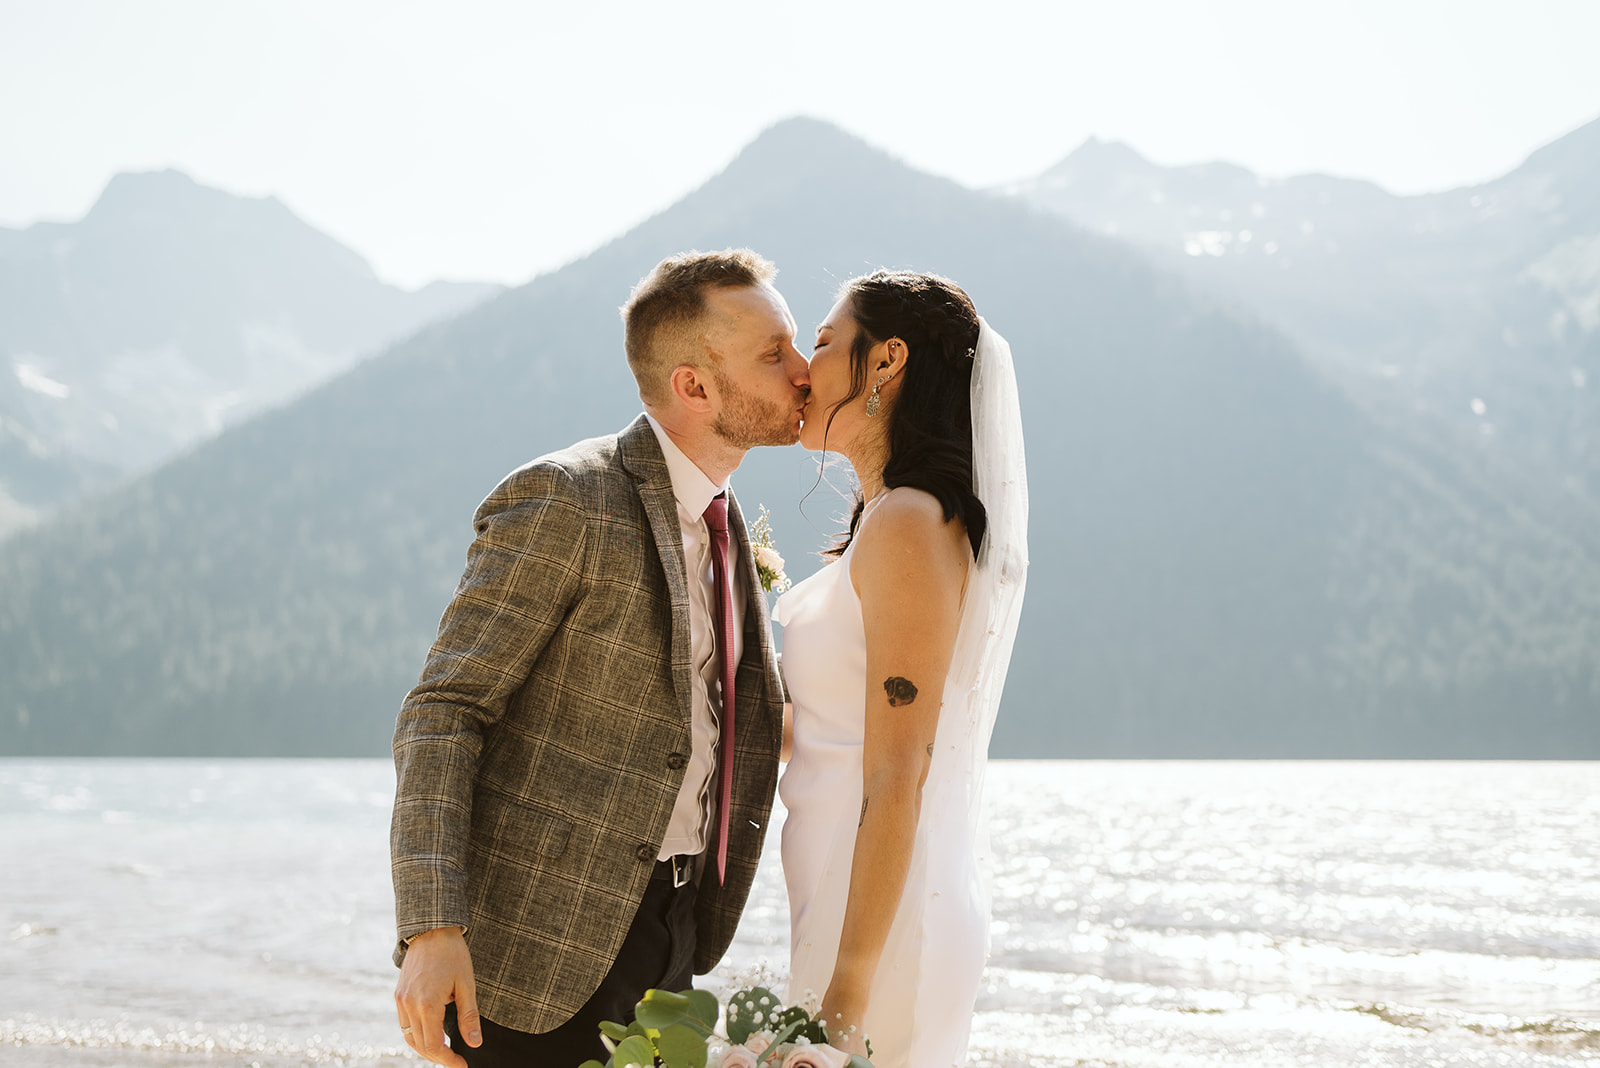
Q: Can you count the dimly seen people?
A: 0